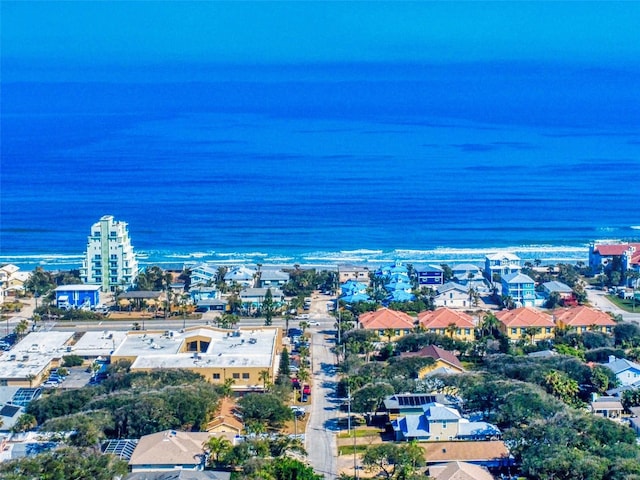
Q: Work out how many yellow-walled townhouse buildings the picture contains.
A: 4